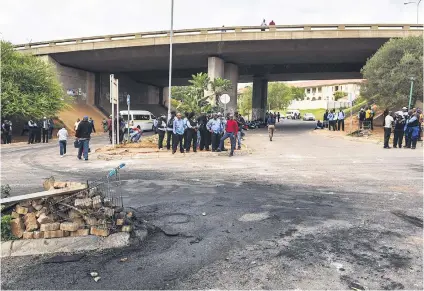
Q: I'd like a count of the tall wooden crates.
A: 0